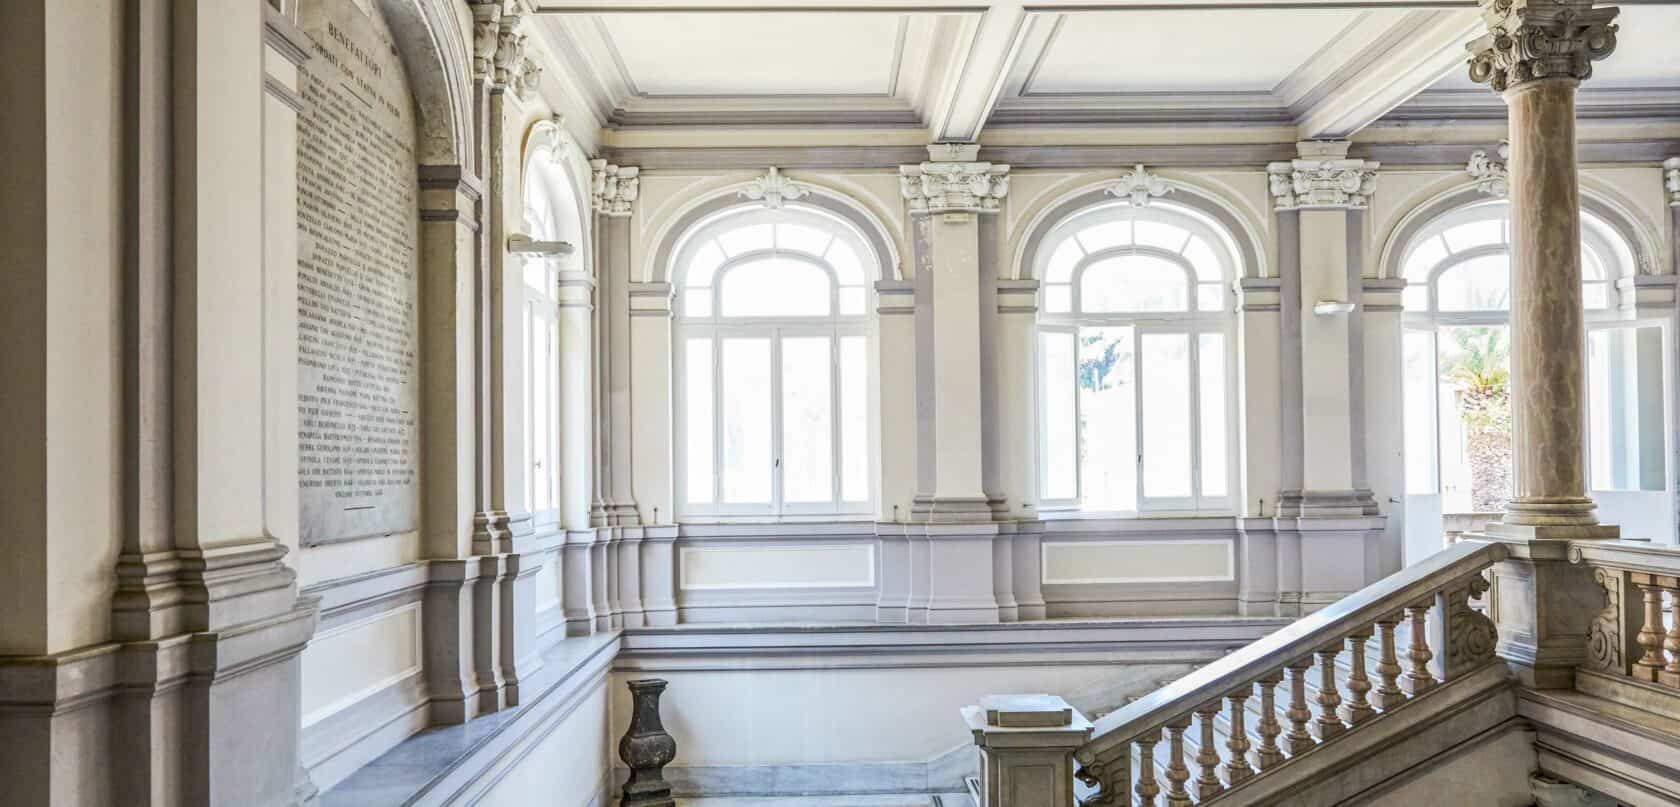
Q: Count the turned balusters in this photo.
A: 12